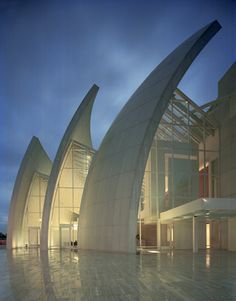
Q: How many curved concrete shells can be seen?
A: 3